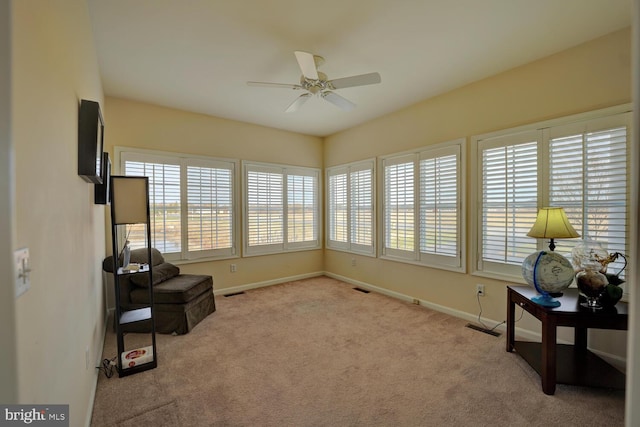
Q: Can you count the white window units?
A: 5